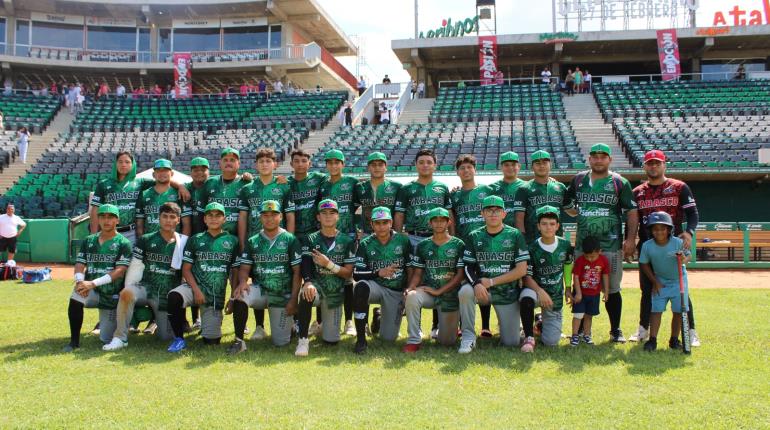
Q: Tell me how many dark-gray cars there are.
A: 0